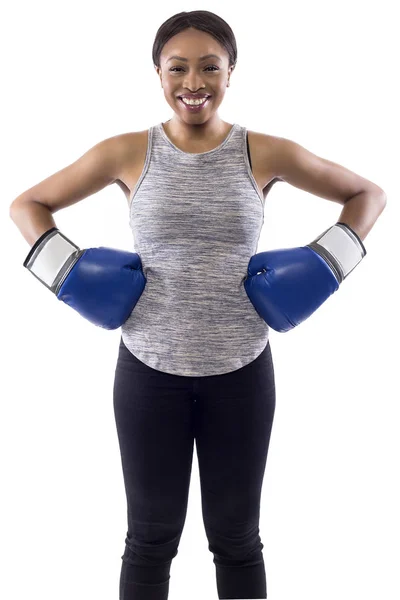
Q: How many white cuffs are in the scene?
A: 2